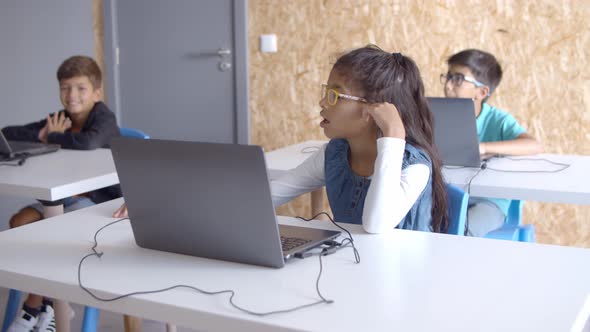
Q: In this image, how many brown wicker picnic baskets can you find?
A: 0